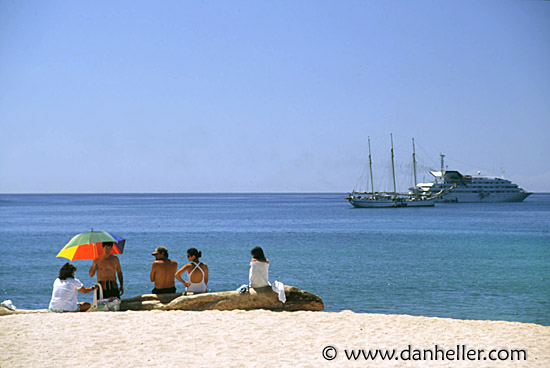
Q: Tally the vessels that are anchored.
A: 2